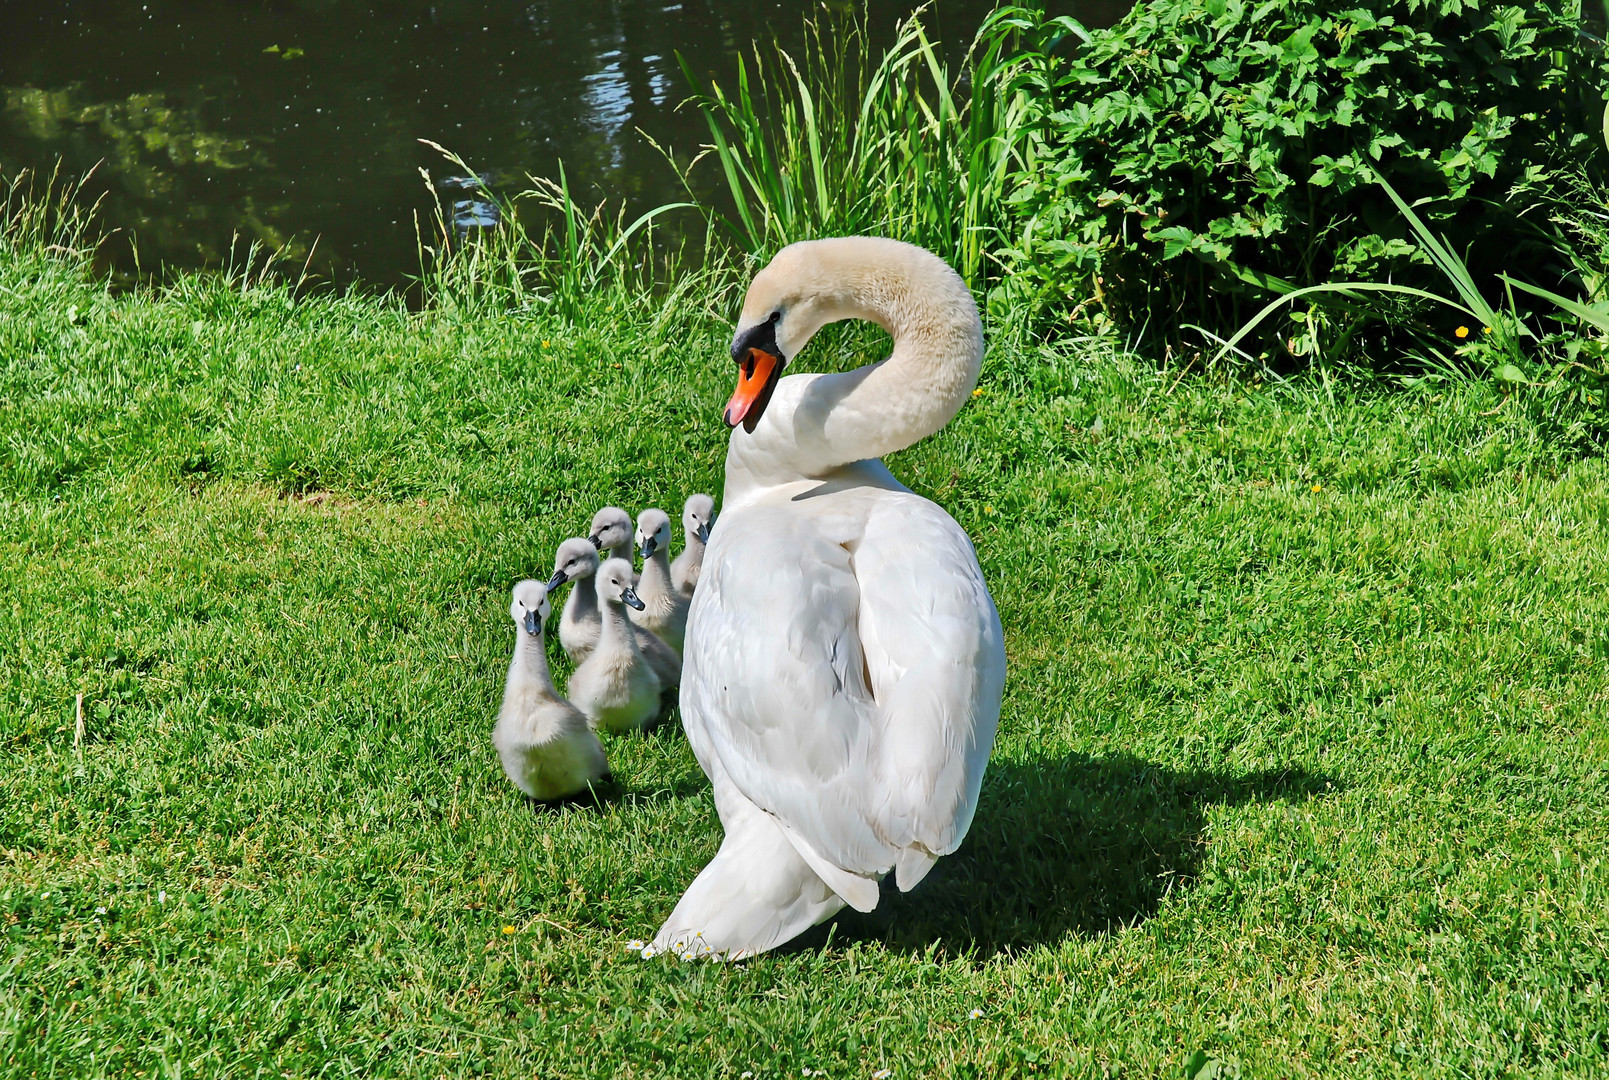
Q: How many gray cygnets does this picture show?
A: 6